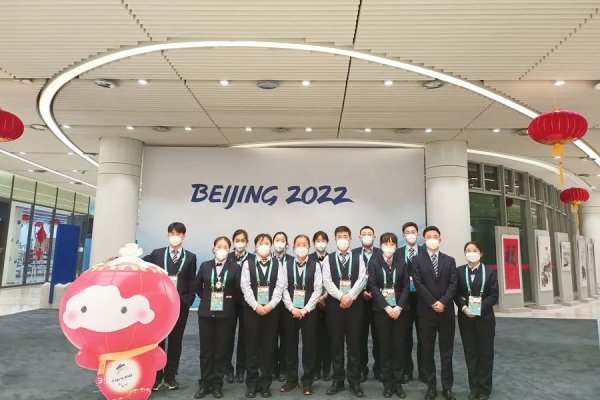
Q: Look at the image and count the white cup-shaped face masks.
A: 13